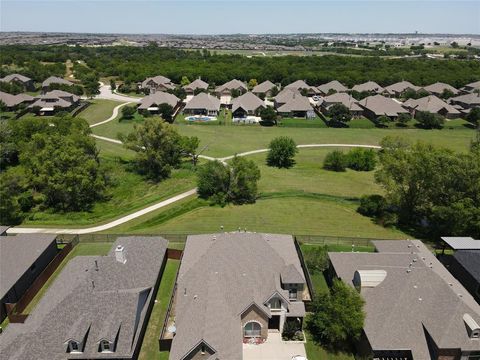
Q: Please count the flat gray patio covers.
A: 1